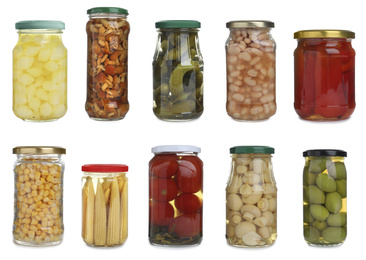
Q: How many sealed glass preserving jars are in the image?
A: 10